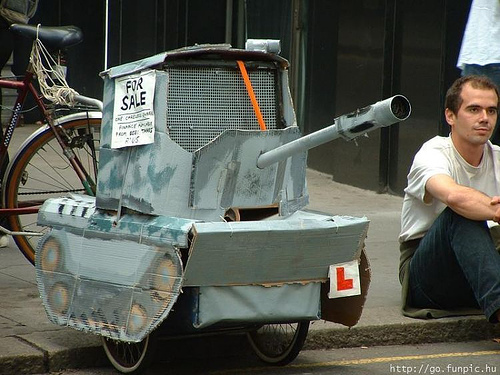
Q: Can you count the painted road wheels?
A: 4